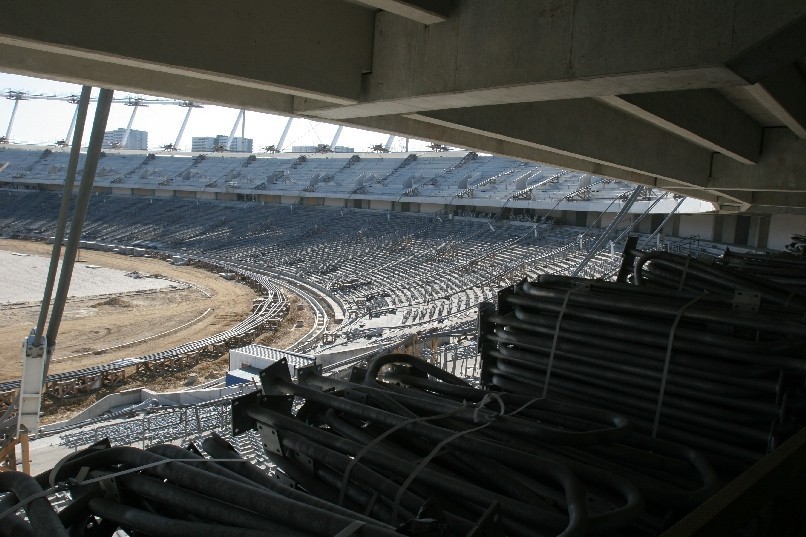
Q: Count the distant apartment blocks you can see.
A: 3